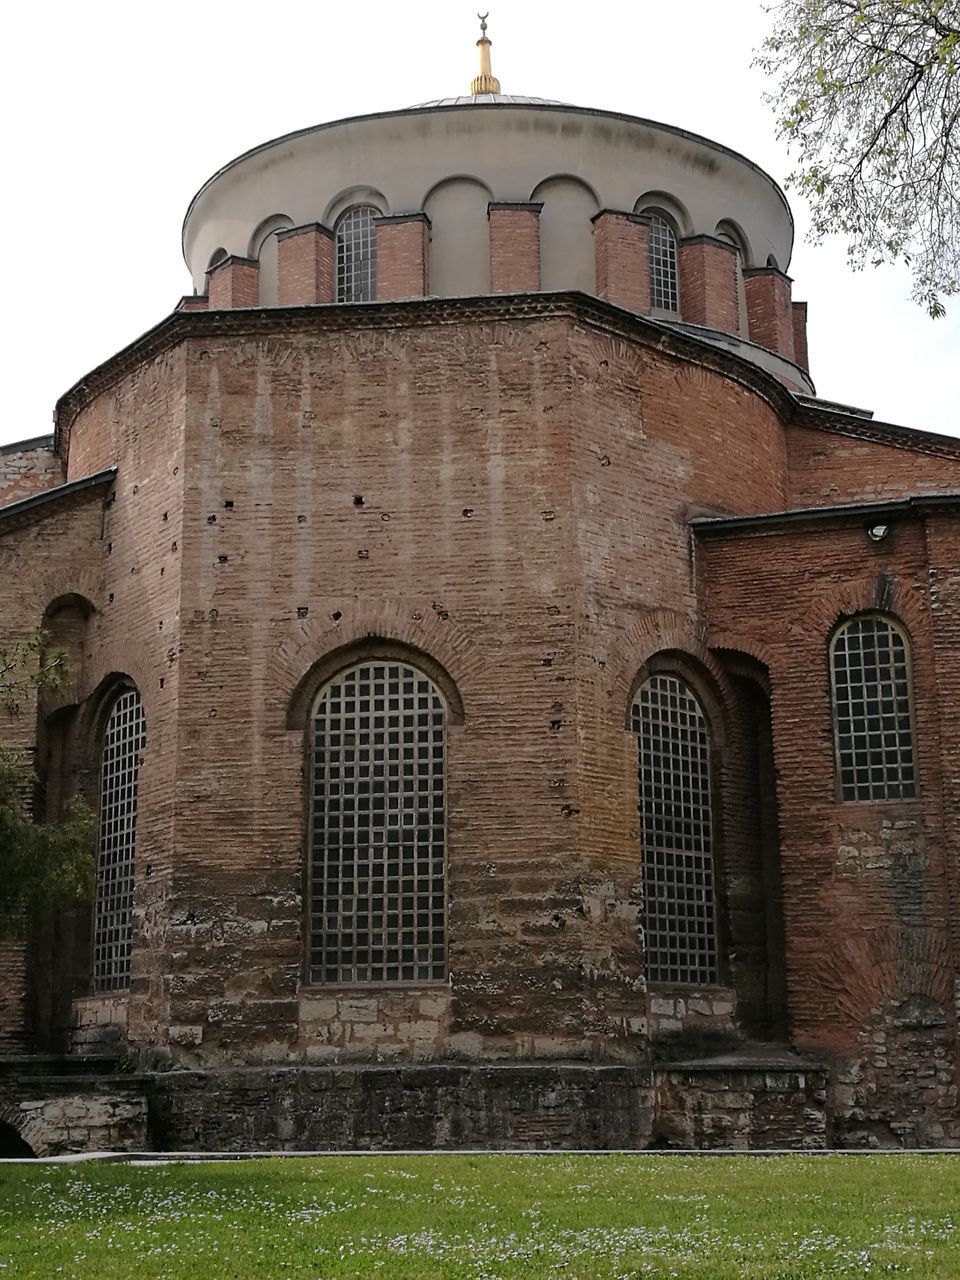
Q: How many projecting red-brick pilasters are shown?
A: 9